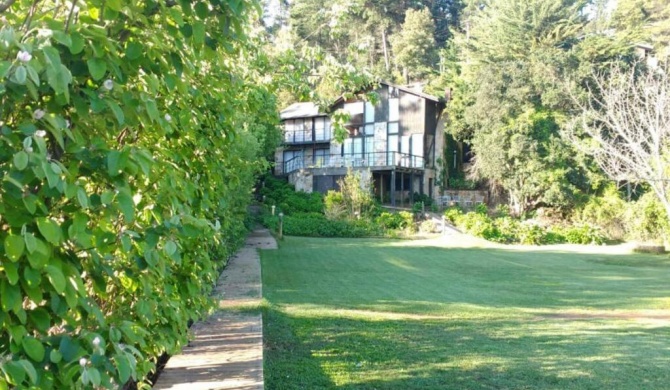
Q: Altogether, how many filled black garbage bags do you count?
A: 0